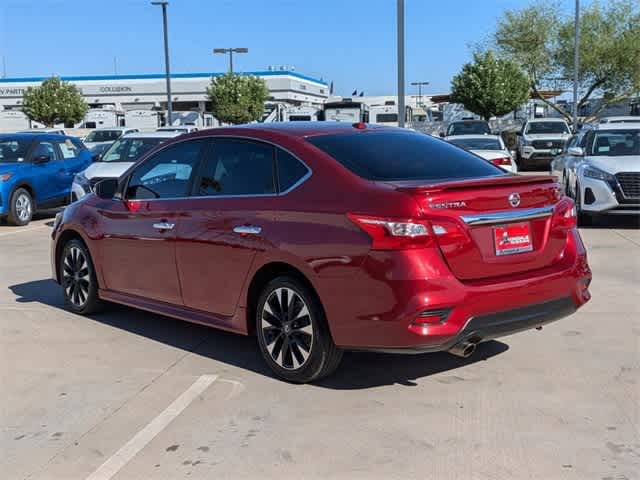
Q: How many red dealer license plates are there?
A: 1